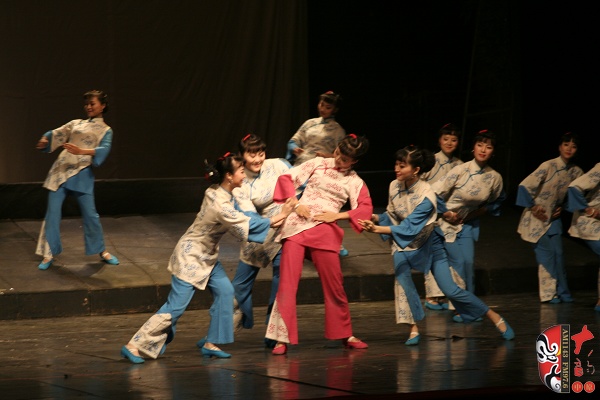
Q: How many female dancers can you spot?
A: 10